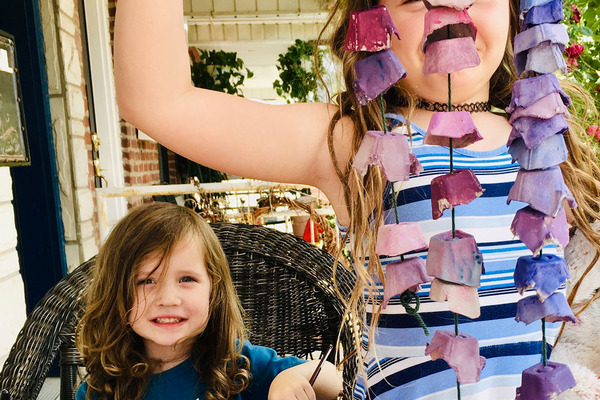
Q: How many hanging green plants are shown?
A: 2